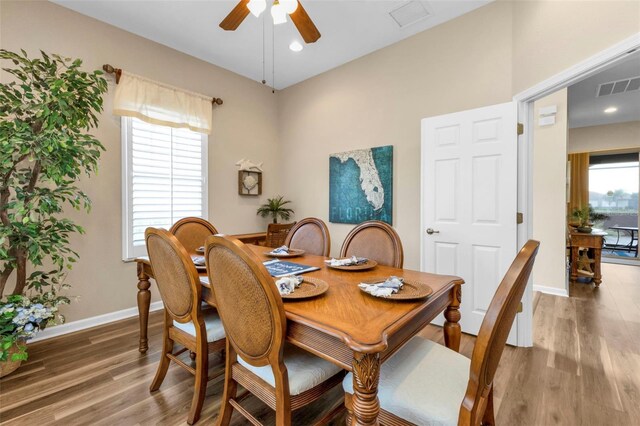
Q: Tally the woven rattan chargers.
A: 6